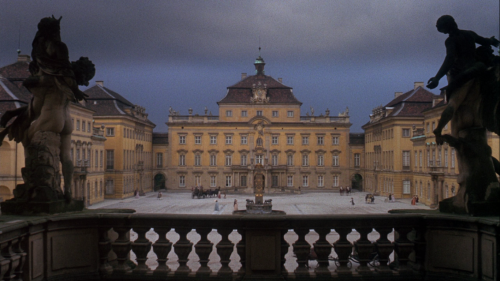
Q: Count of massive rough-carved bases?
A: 2